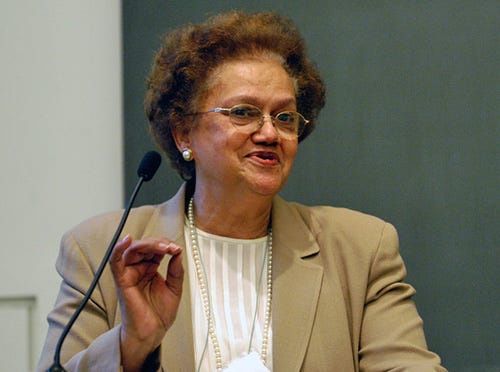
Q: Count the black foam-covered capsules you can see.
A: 1